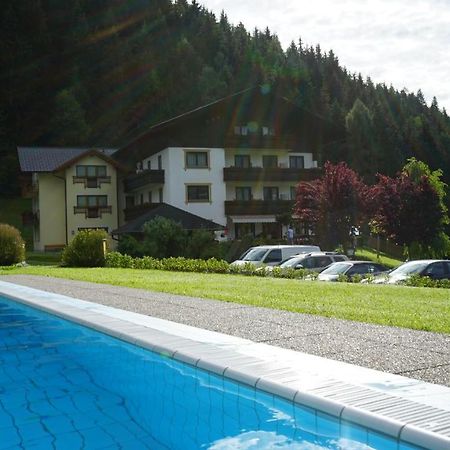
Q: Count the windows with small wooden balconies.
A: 2